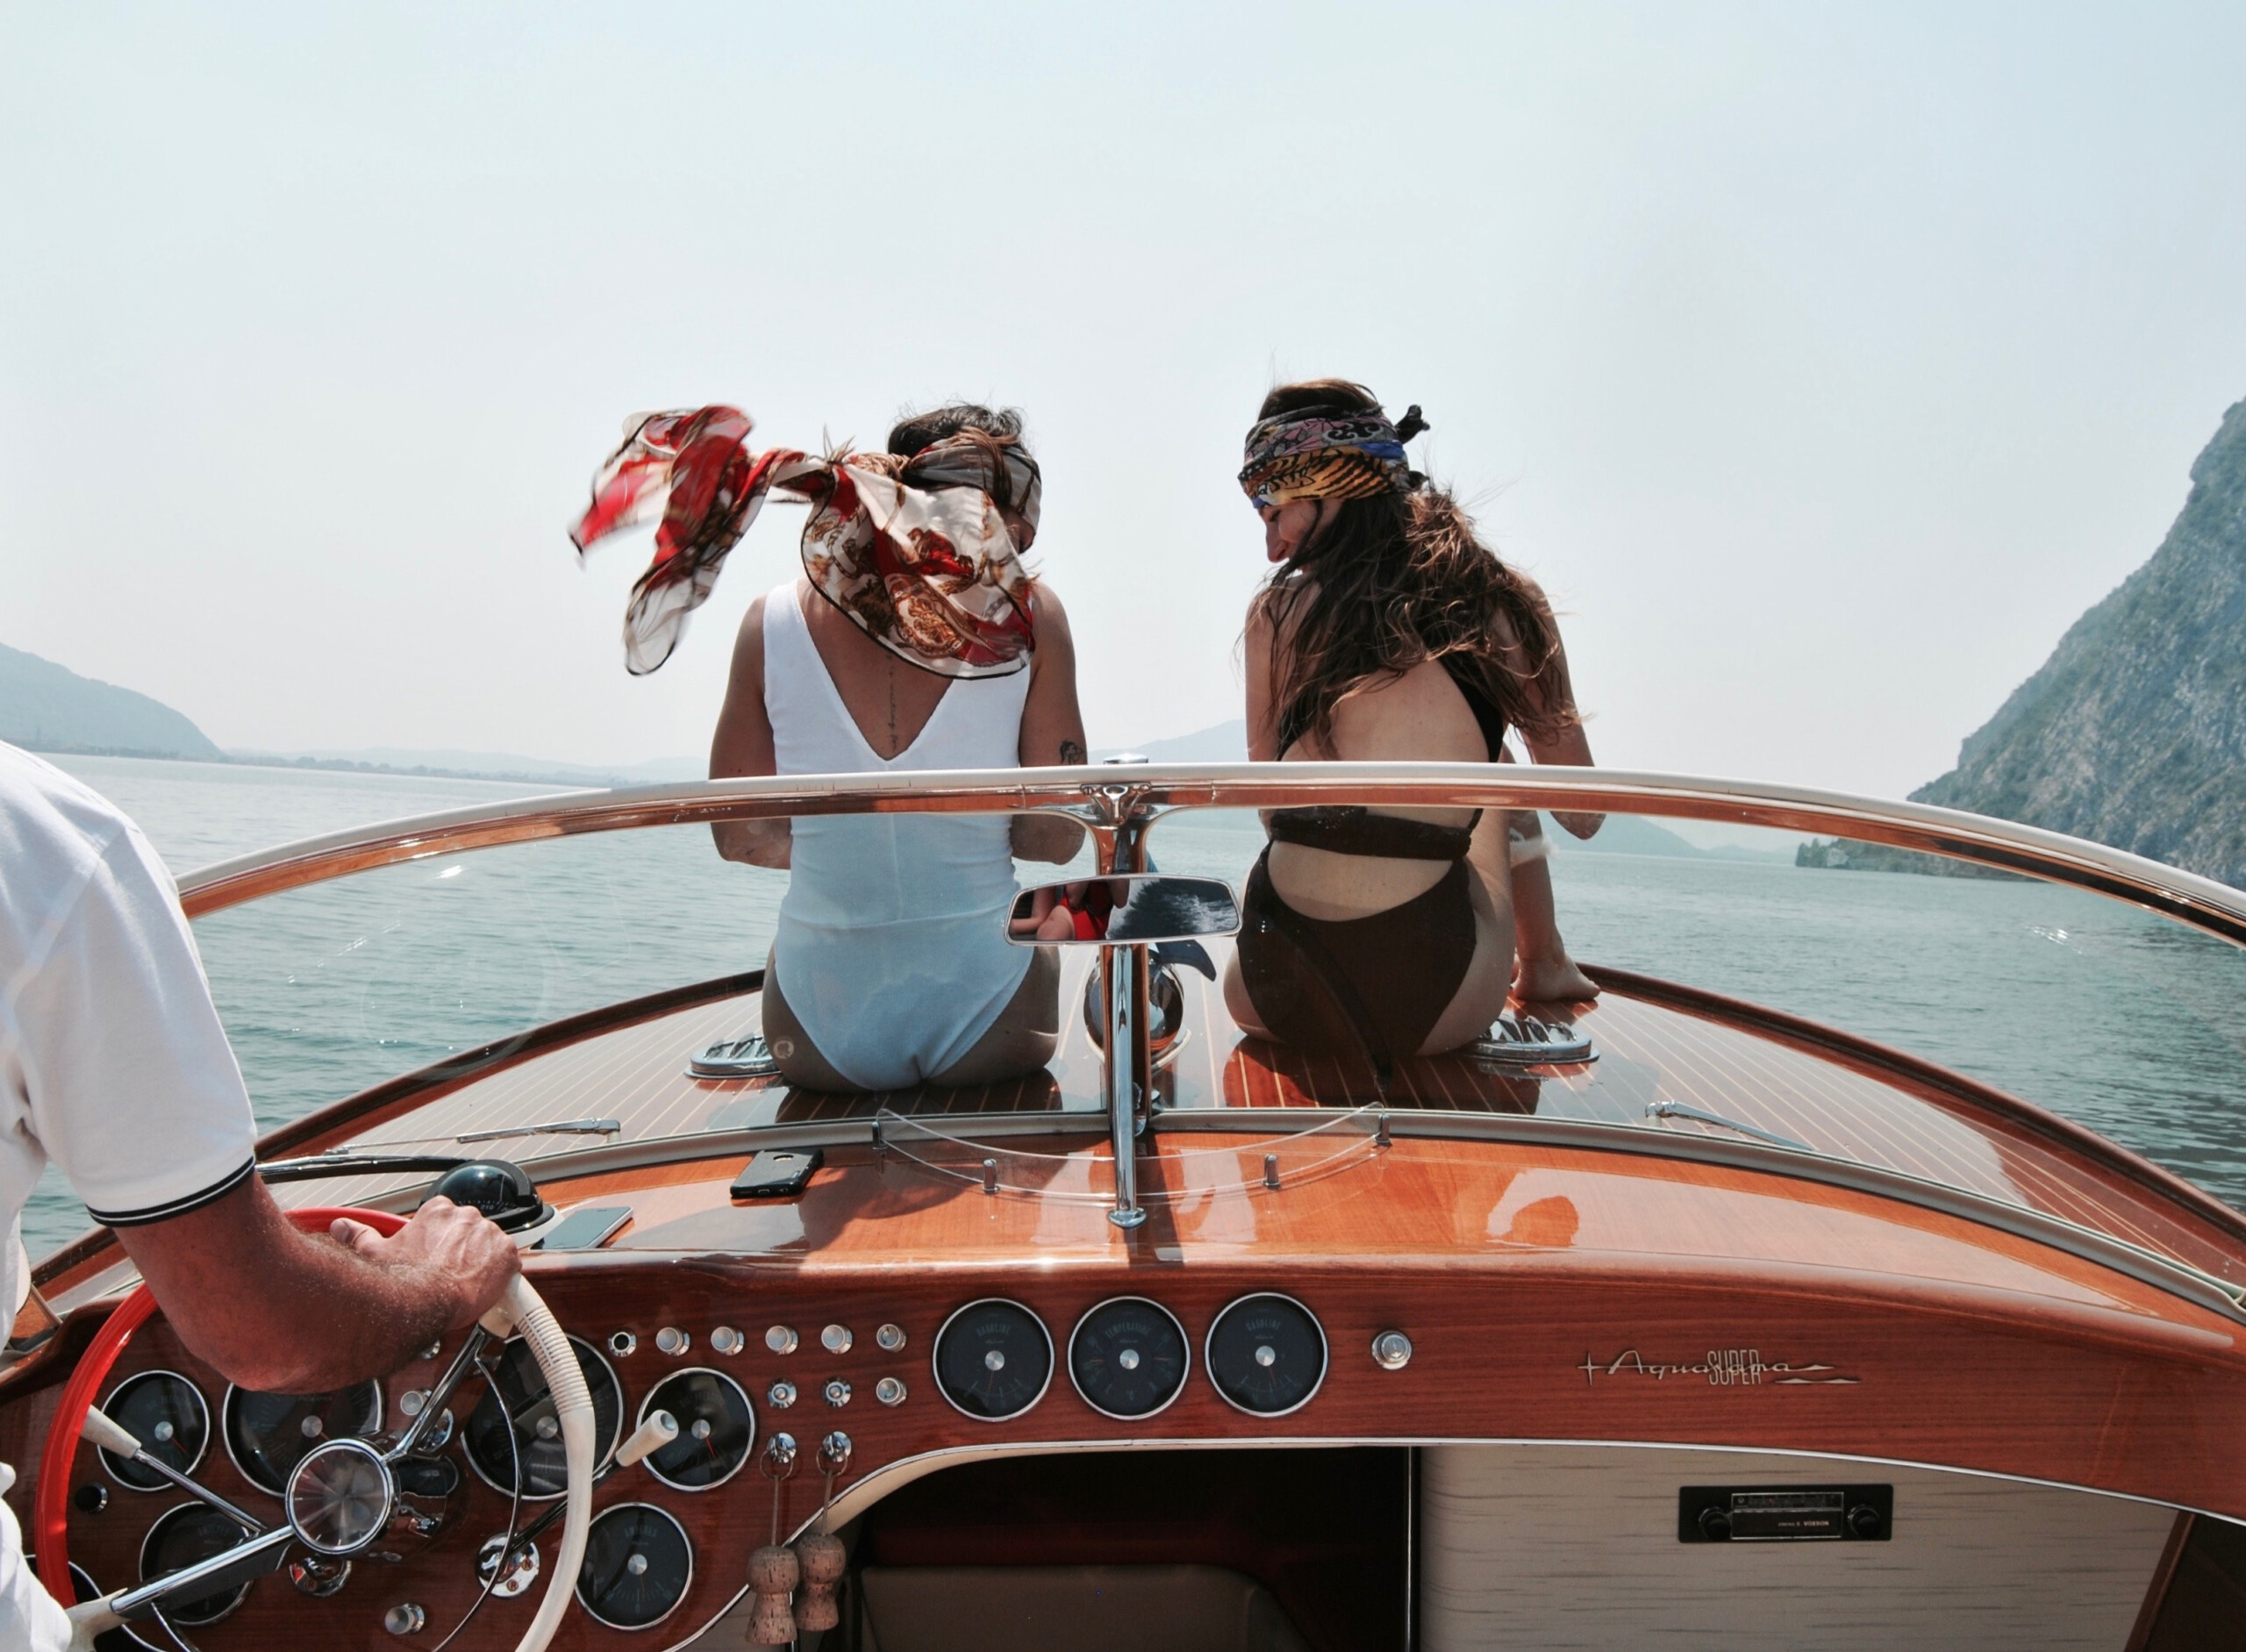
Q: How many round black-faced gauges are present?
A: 9